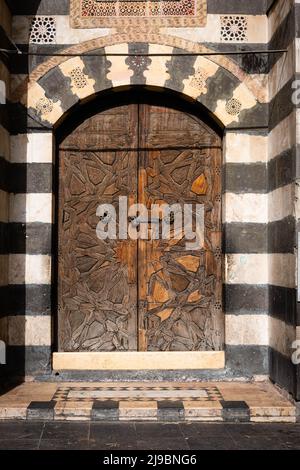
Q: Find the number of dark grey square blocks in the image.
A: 4